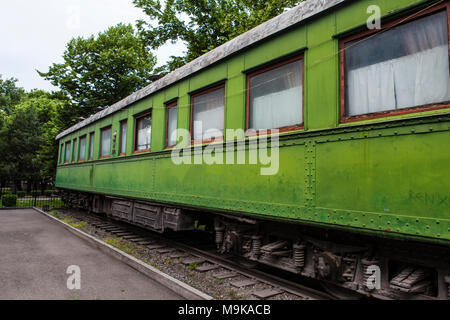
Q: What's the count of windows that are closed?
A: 12